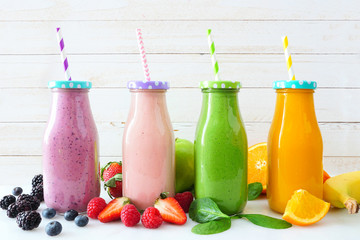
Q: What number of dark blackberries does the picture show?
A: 6